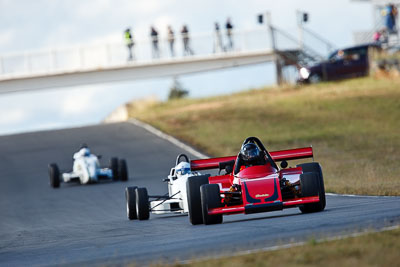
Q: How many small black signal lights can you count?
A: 2